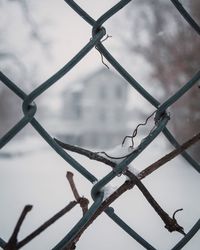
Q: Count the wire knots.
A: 4